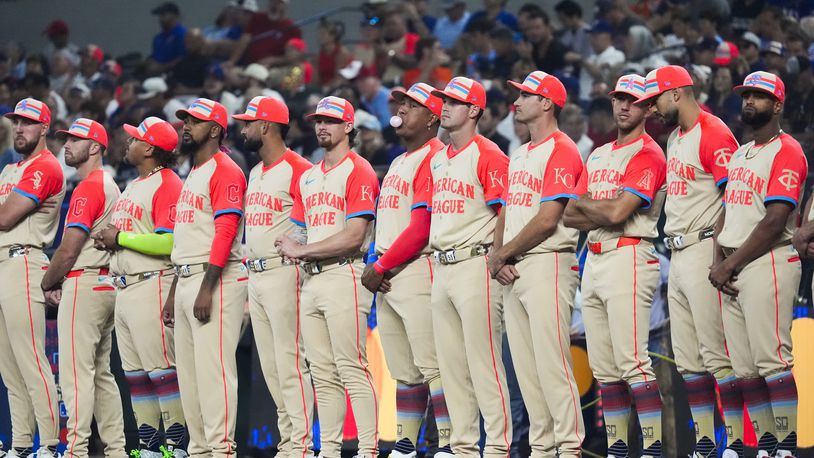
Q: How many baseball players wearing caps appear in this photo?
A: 12